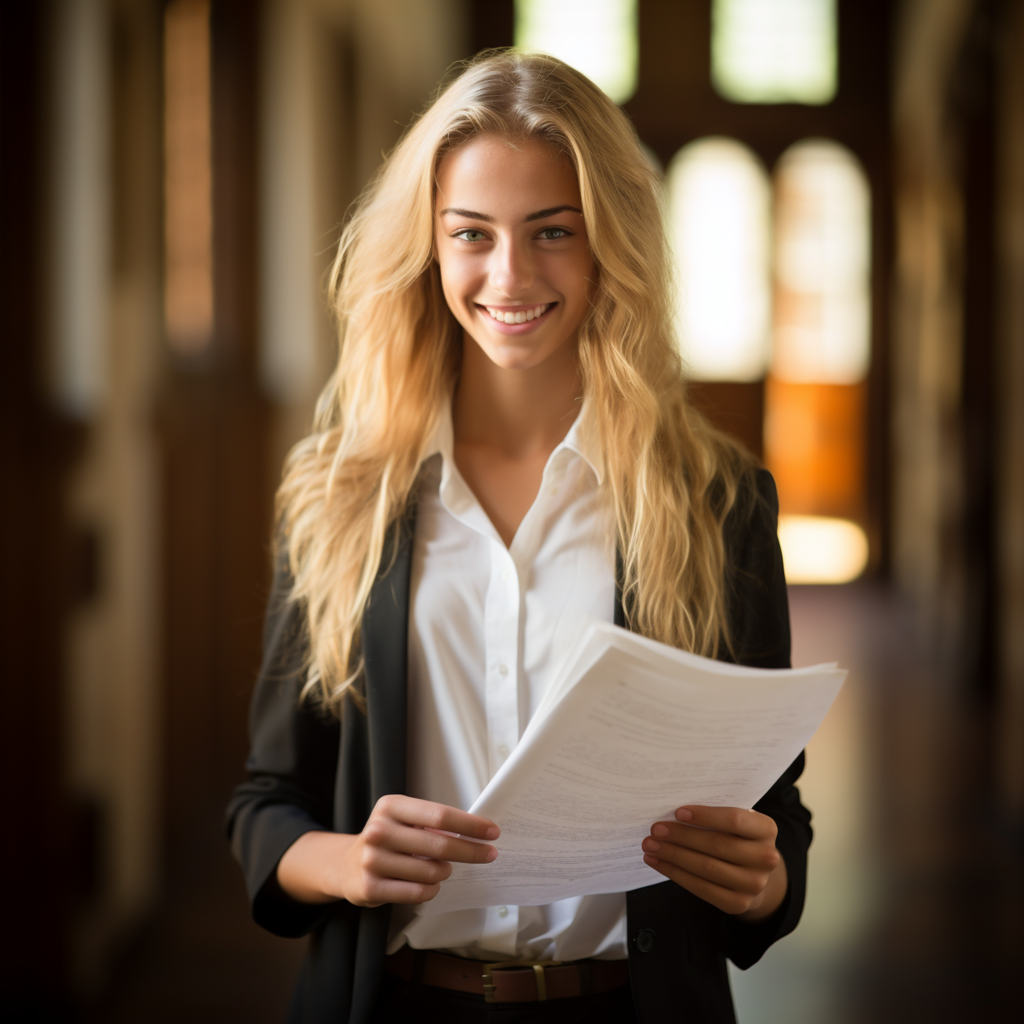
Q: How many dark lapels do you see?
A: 2